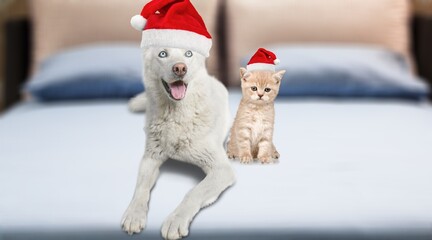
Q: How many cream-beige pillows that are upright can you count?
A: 2